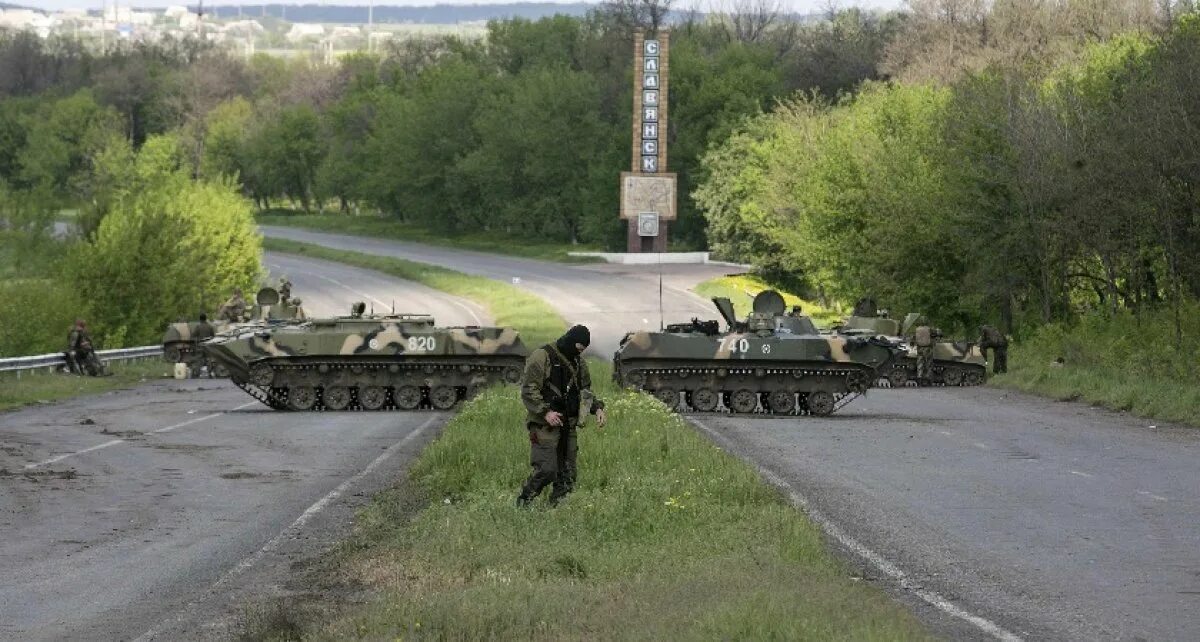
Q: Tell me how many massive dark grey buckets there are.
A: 0